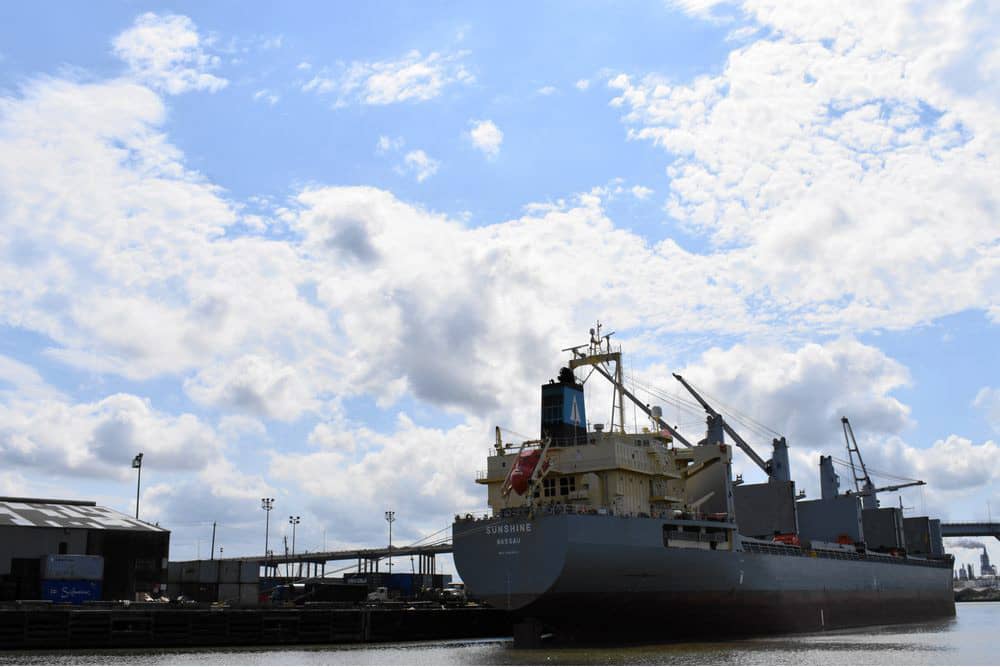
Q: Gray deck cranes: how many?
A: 4